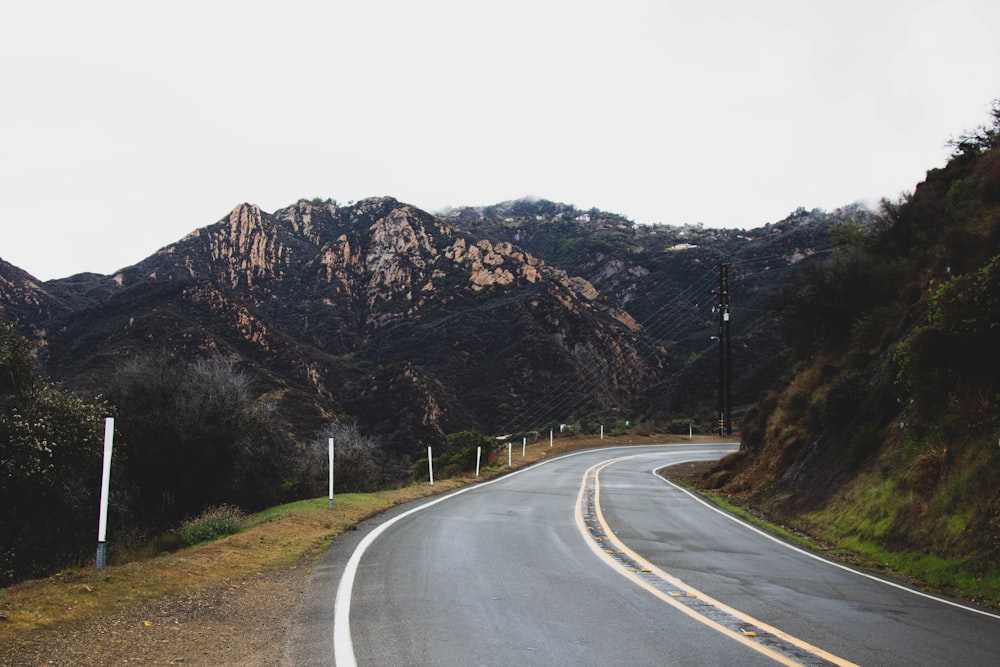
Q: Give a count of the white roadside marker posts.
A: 9